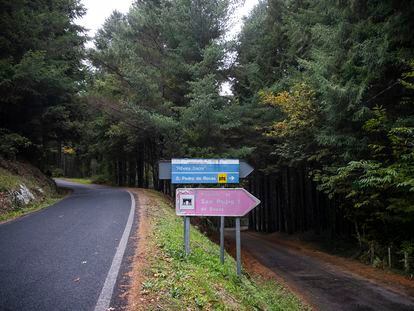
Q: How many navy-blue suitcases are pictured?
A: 0